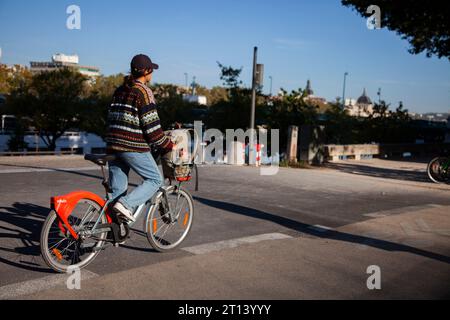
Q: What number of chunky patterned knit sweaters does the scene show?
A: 1